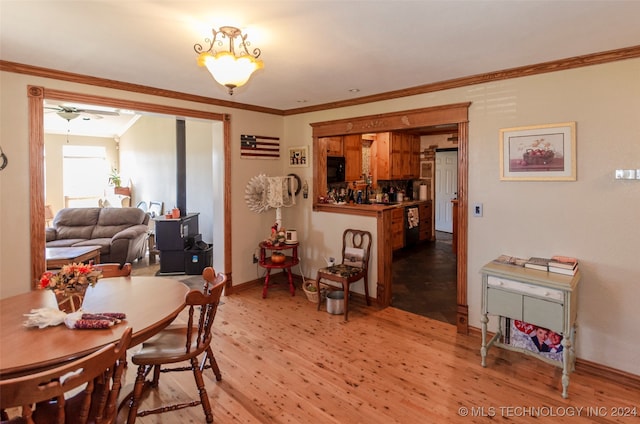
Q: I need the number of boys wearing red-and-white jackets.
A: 0